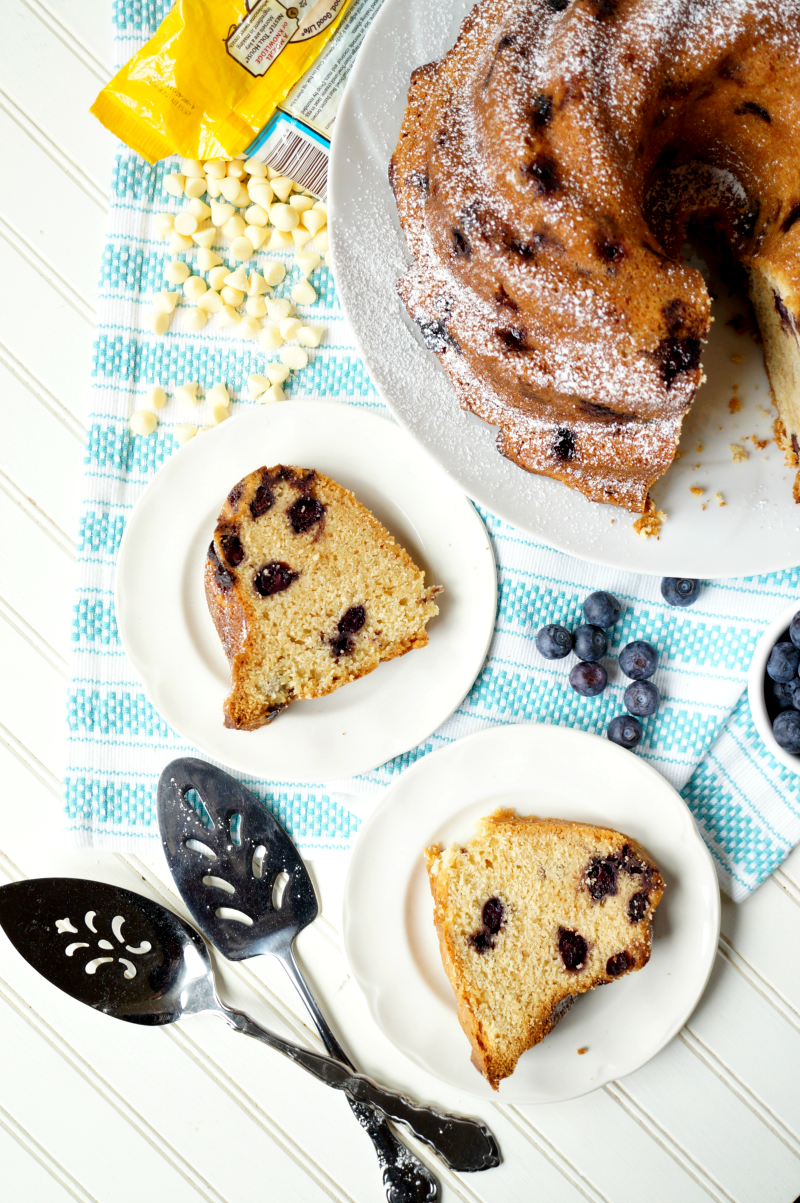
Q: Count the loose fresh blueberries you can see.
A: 8